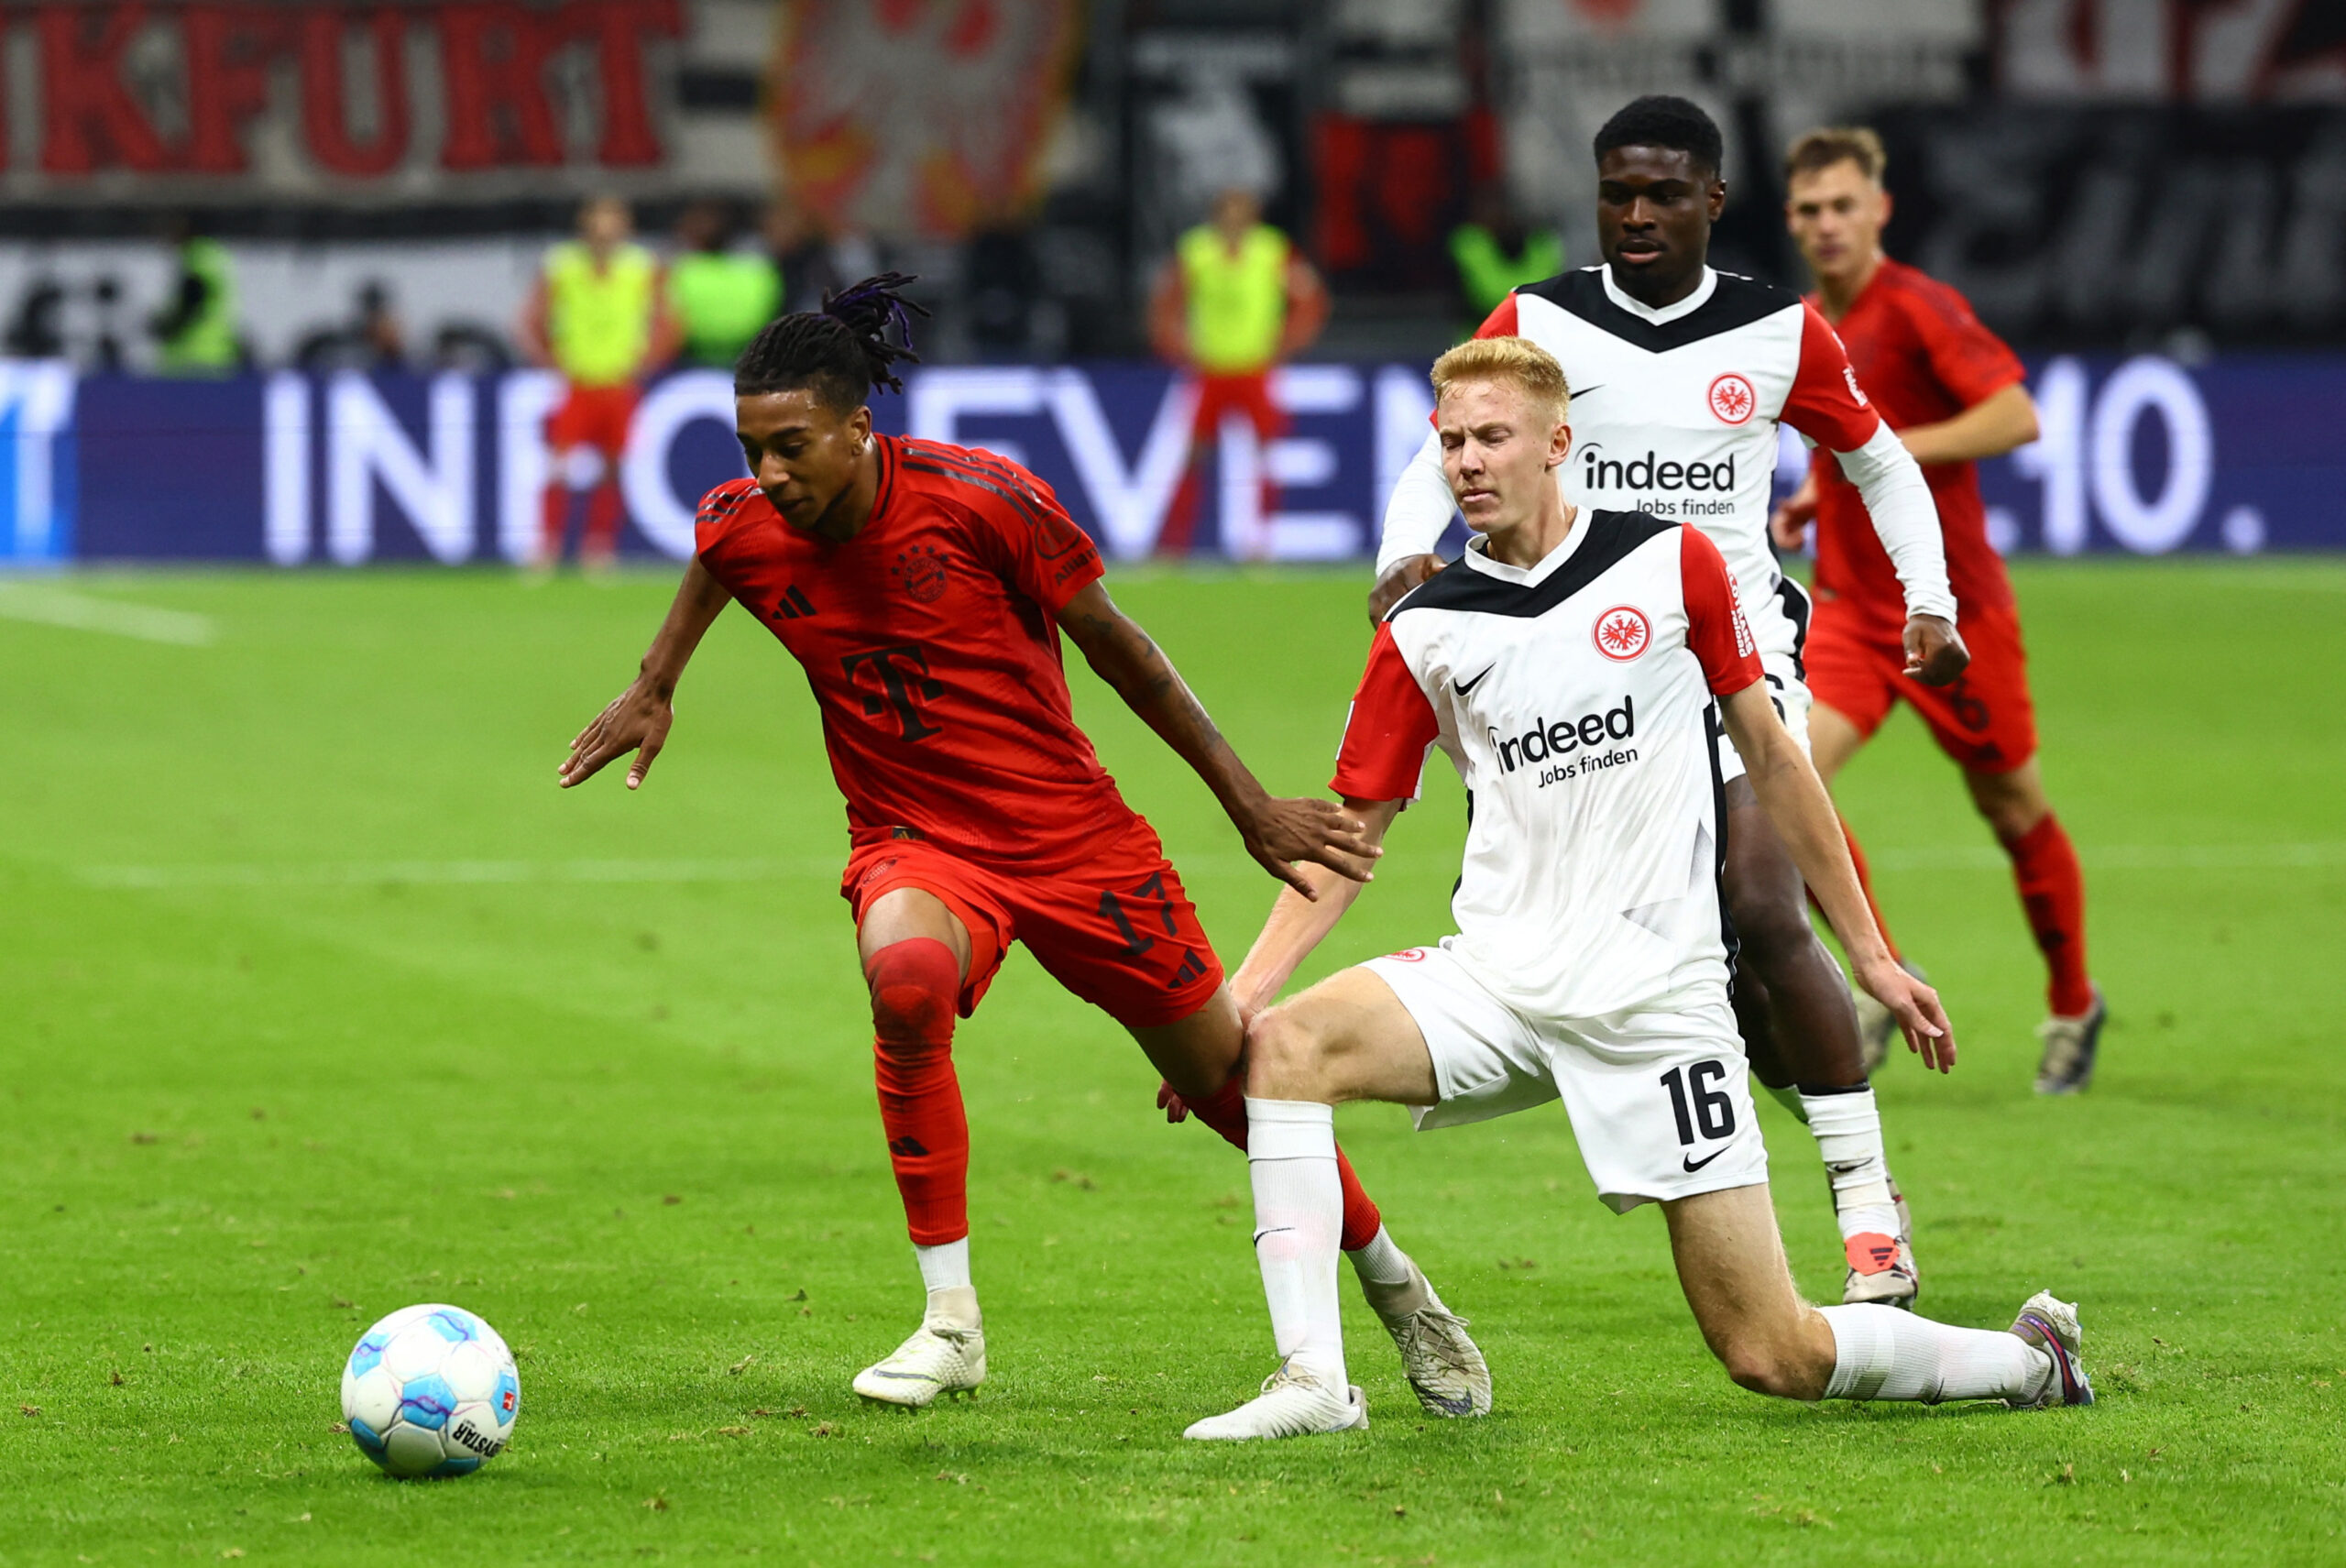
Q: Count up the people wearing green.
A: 3